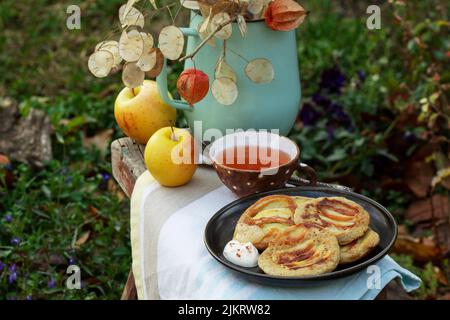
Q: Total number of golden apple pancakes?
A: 4